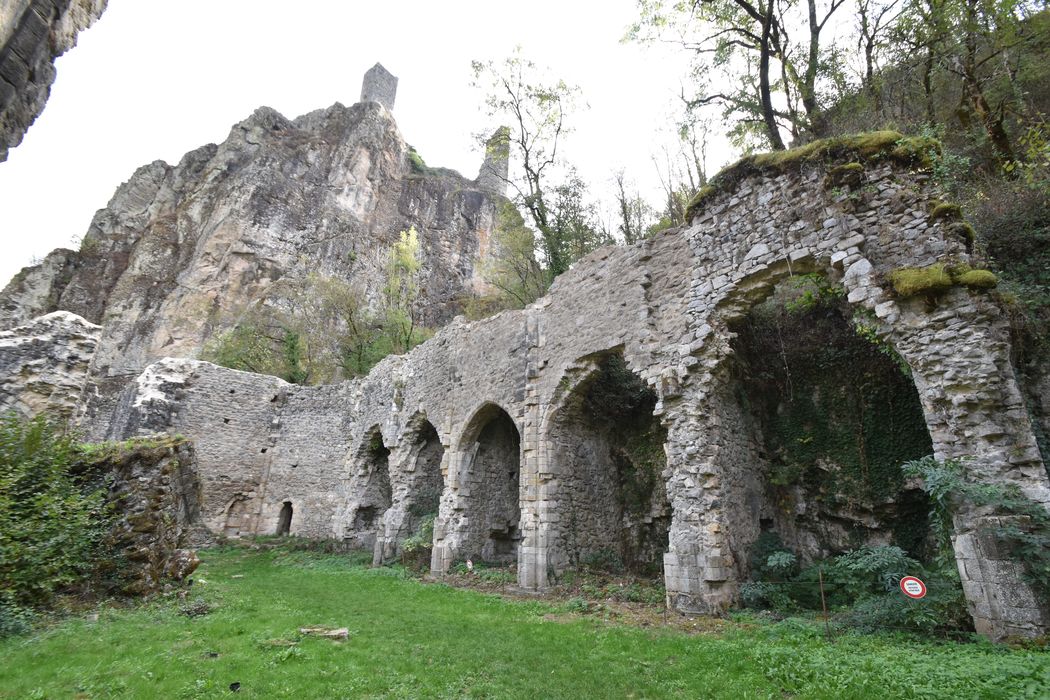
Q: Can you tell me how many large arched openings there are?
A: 5